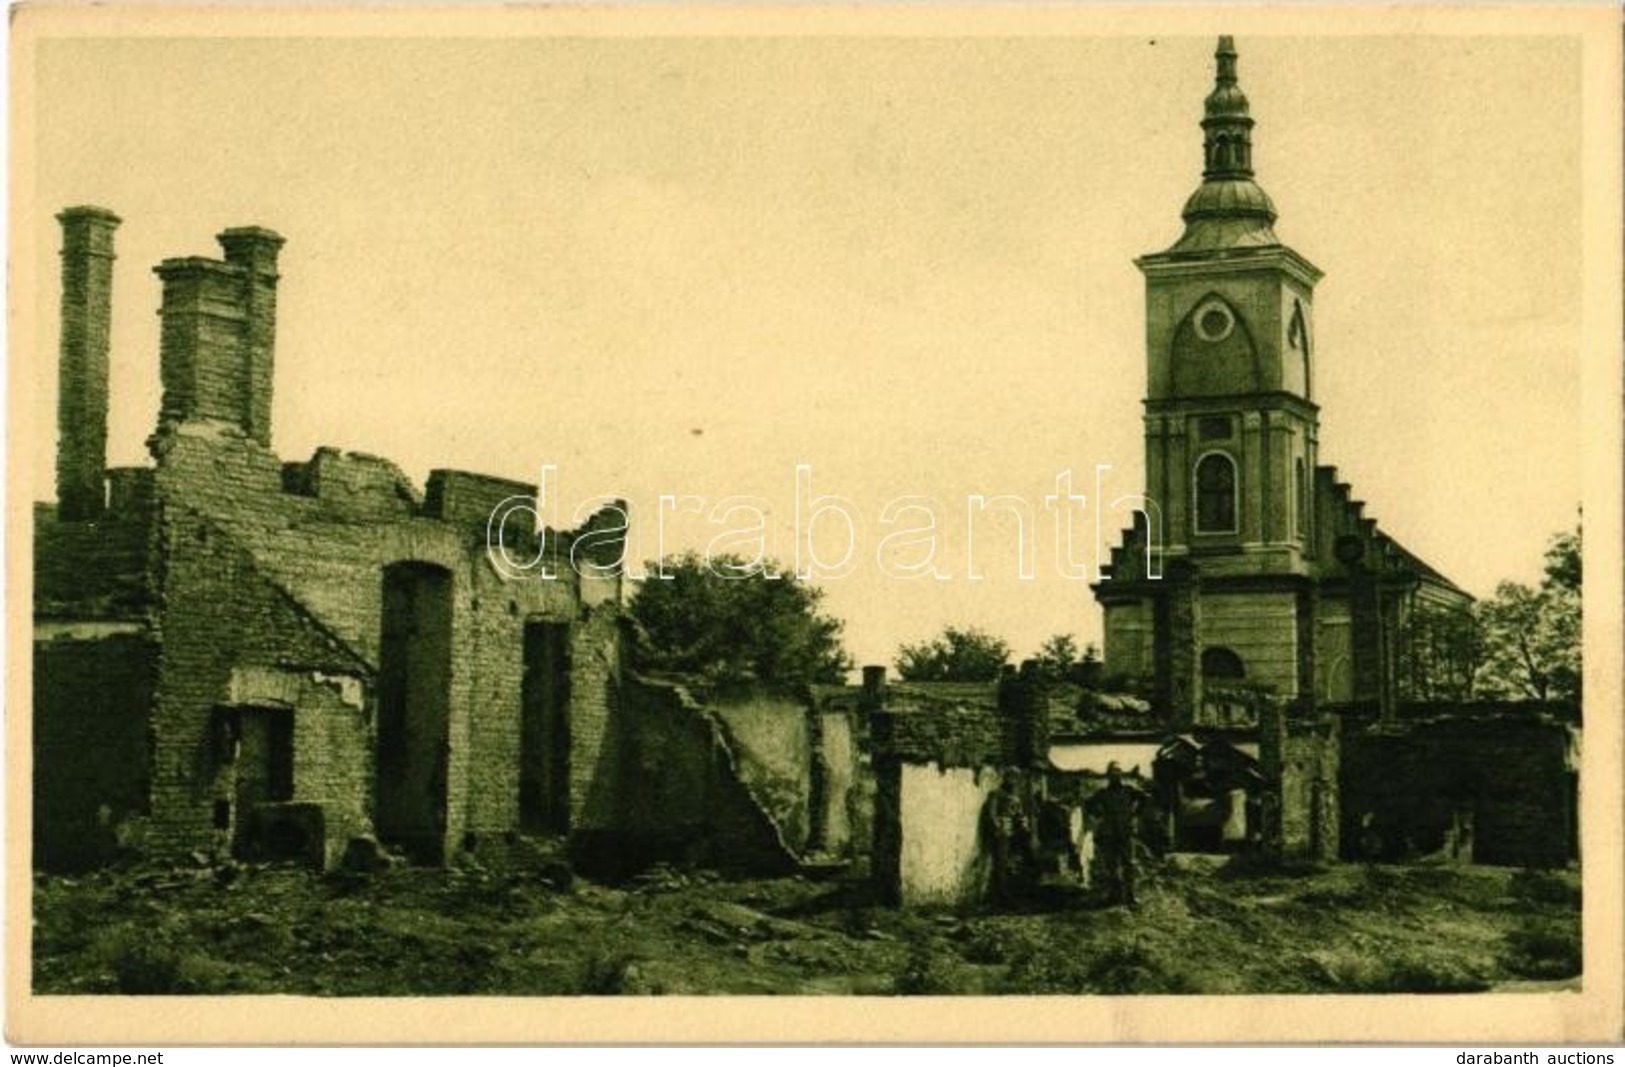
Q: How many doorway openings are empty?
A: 3